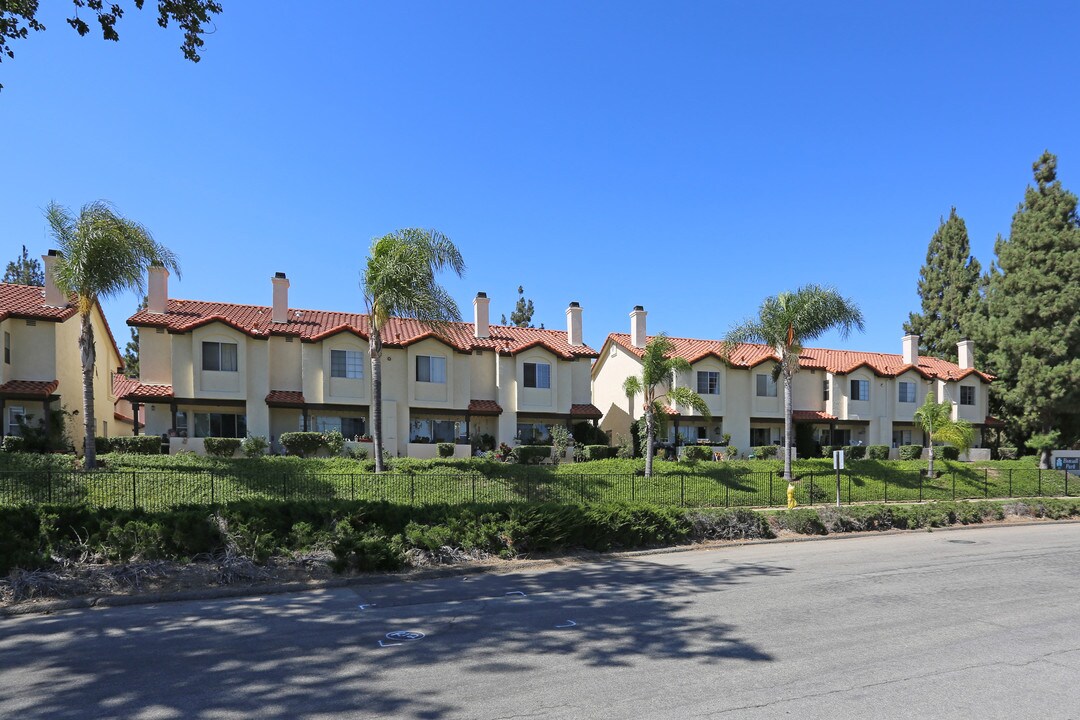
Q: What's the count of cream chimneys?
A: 8